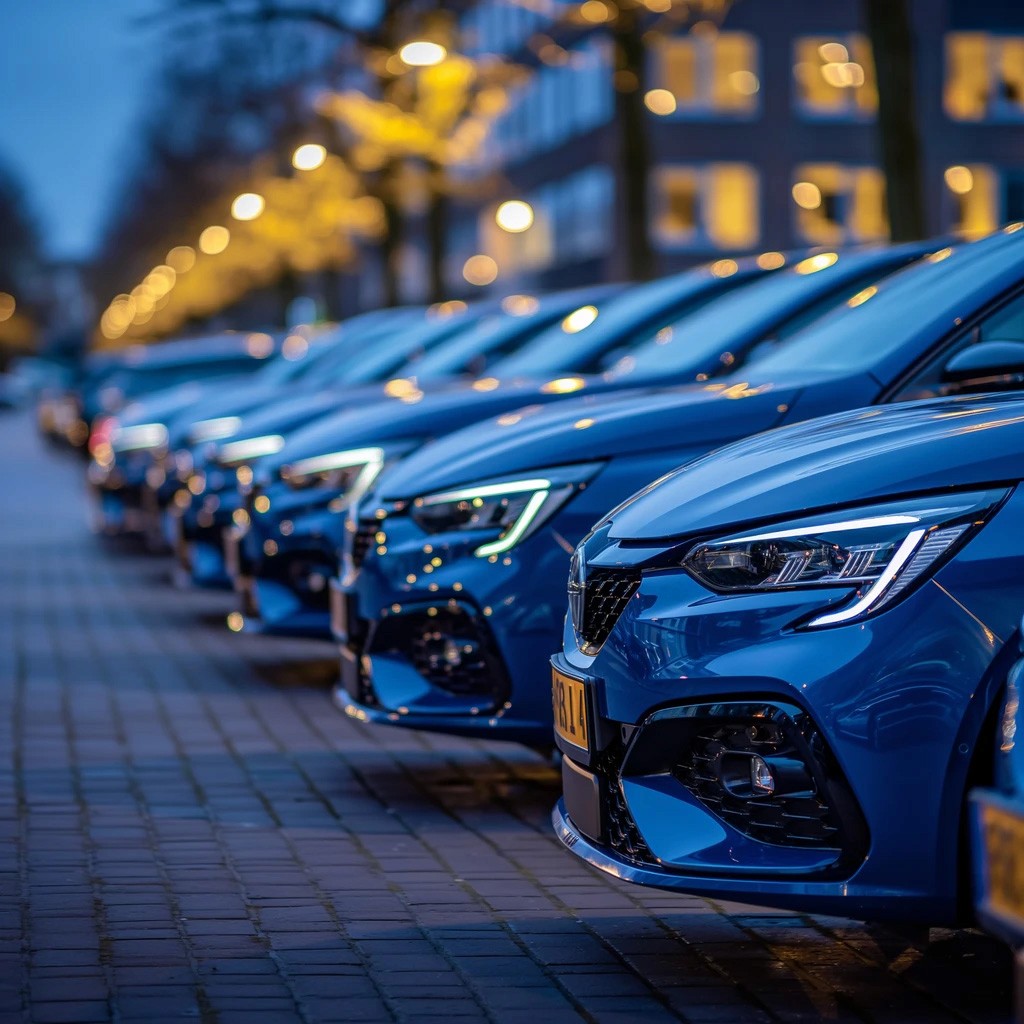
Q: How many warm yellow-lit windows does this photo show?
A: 6